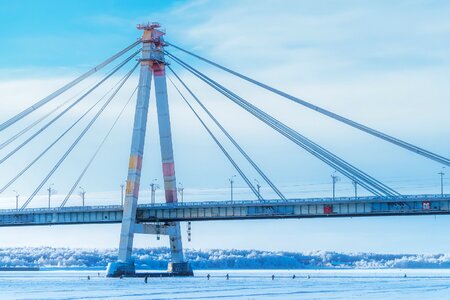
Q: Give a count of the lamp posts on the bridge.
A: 11